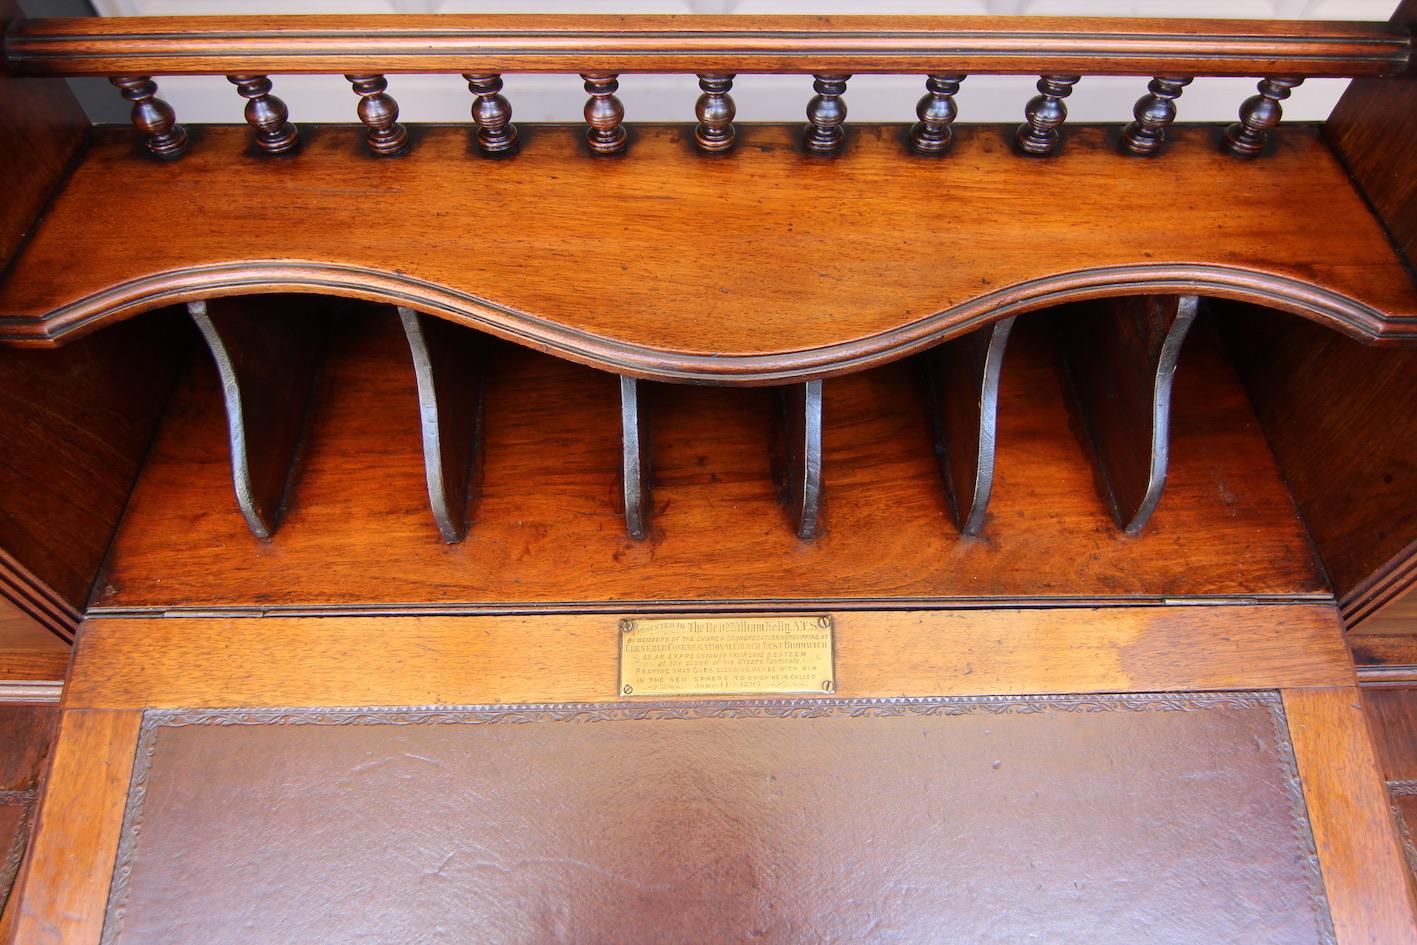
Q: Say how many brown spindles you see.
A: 11